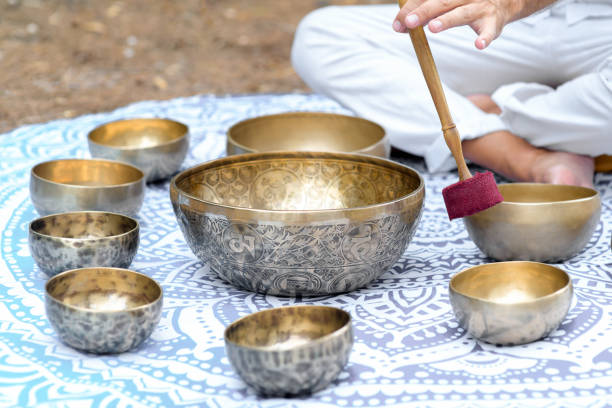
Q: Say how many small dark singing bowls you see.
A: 3